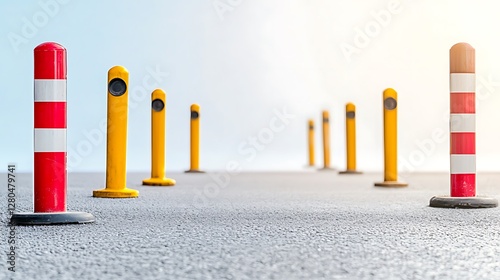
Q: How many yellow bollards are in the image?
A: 7